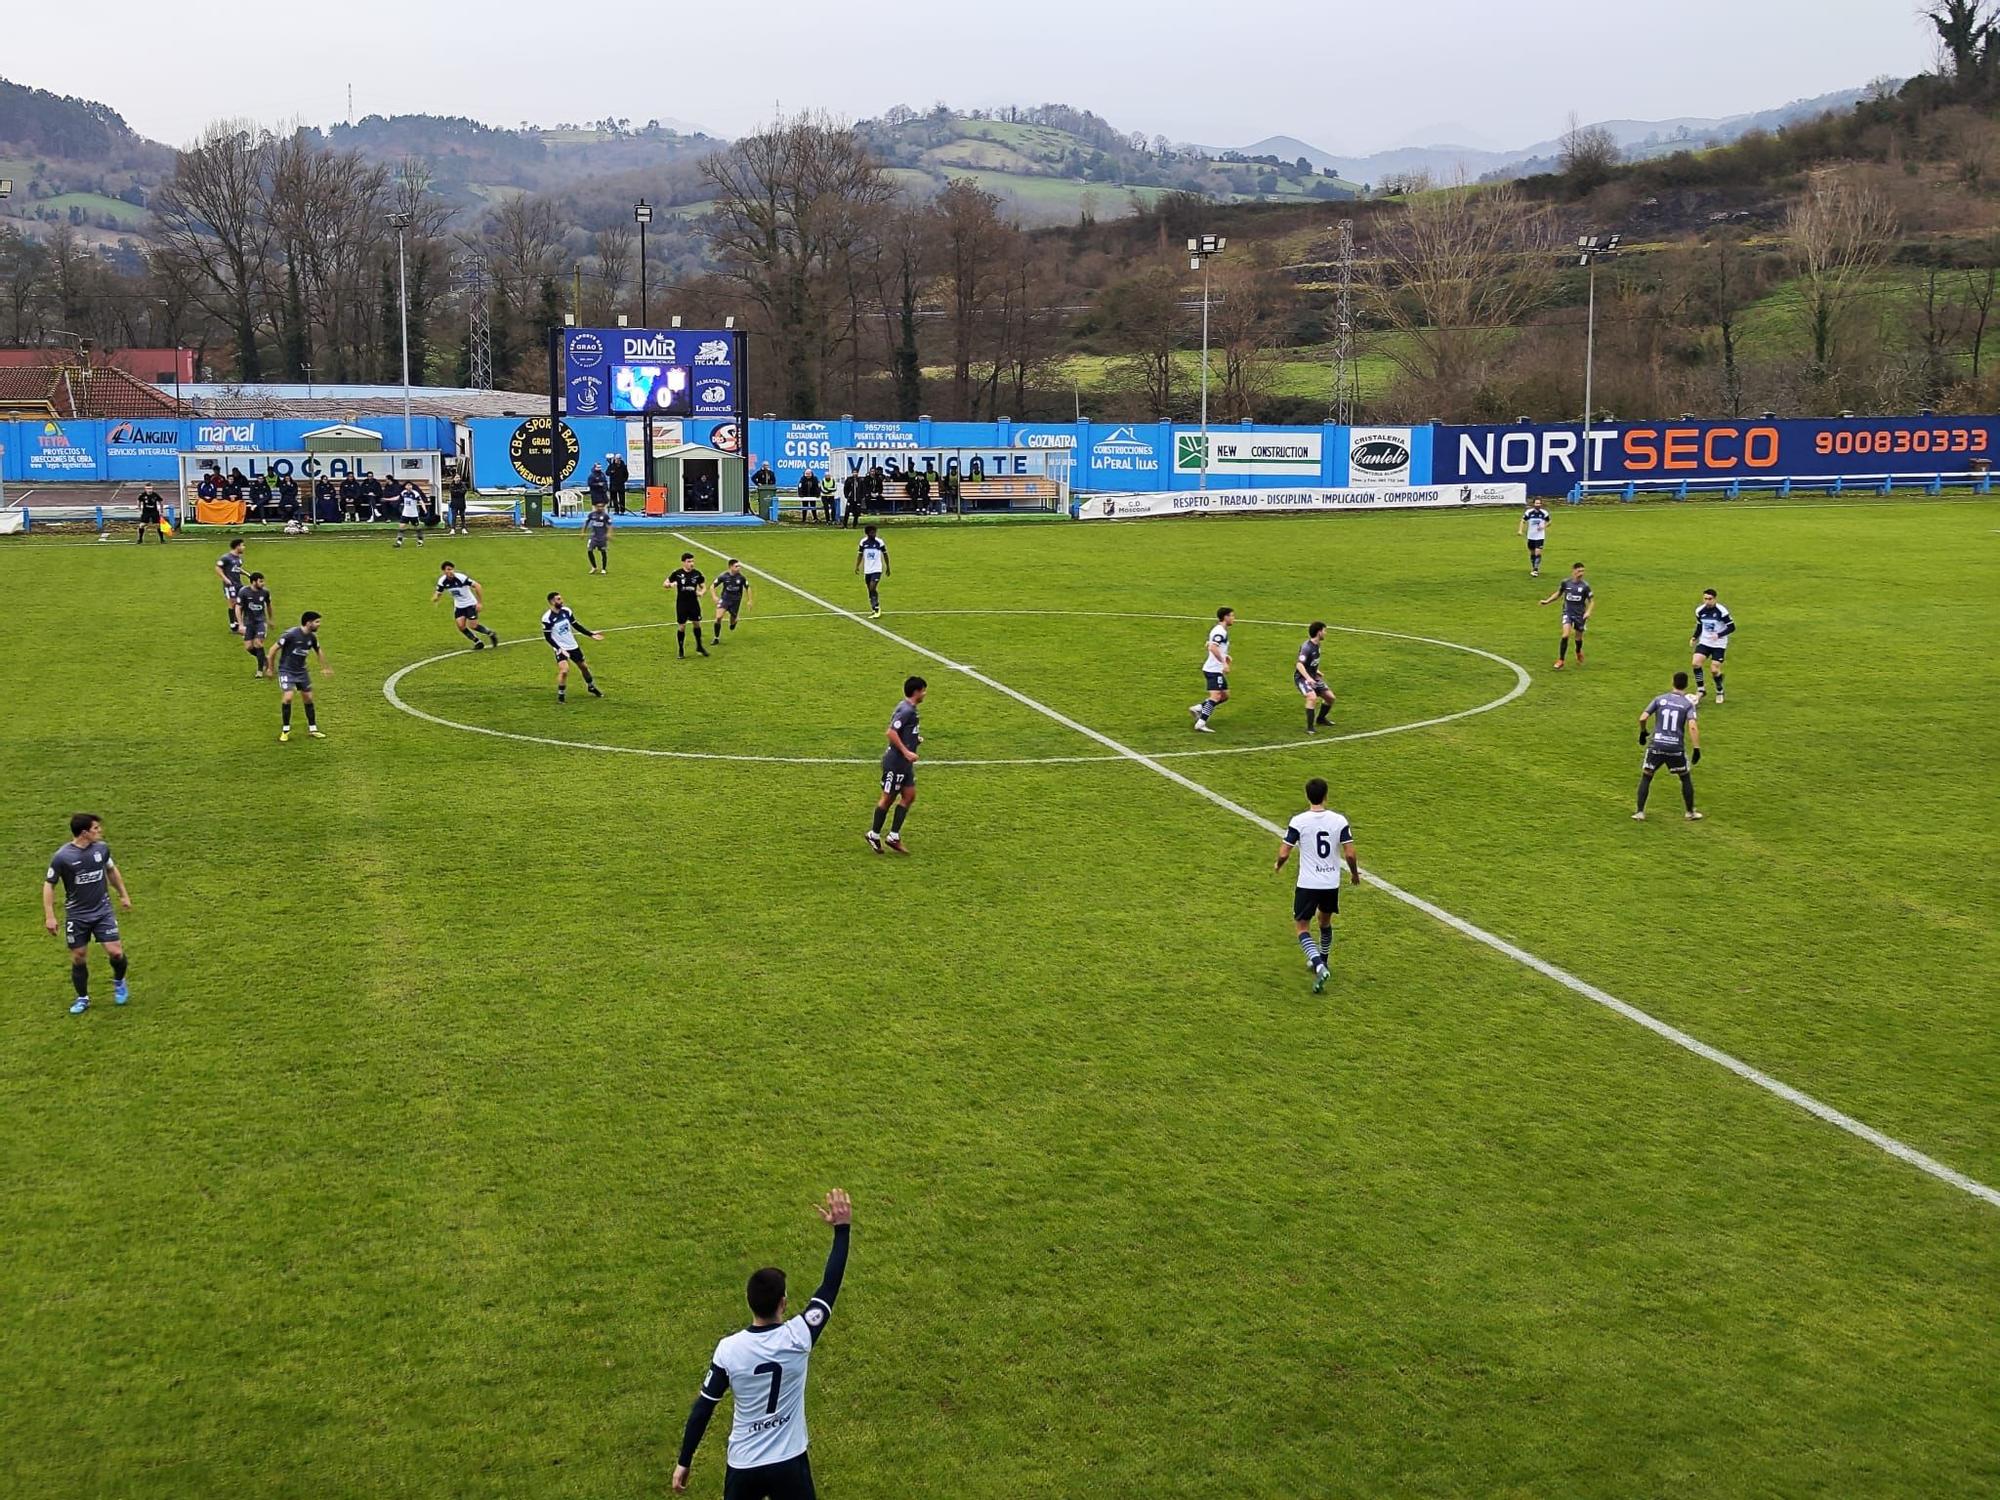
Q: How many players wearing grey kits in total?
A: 10